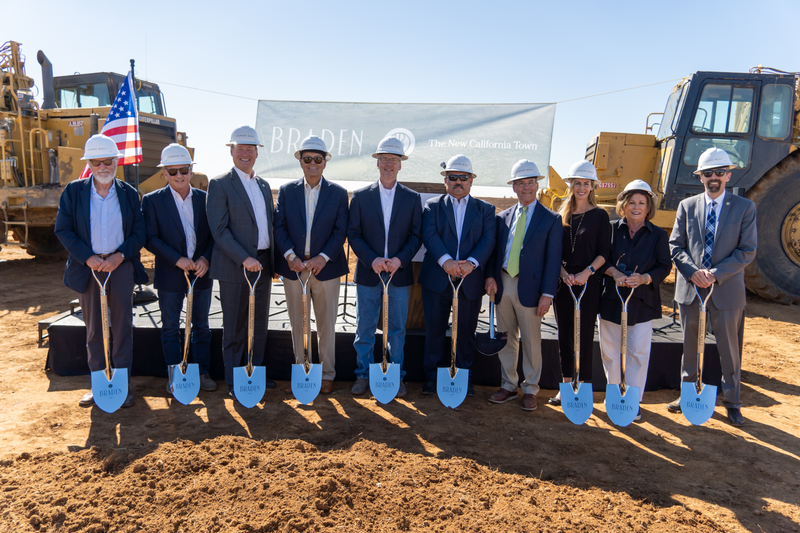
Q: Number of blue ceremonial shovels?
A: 9